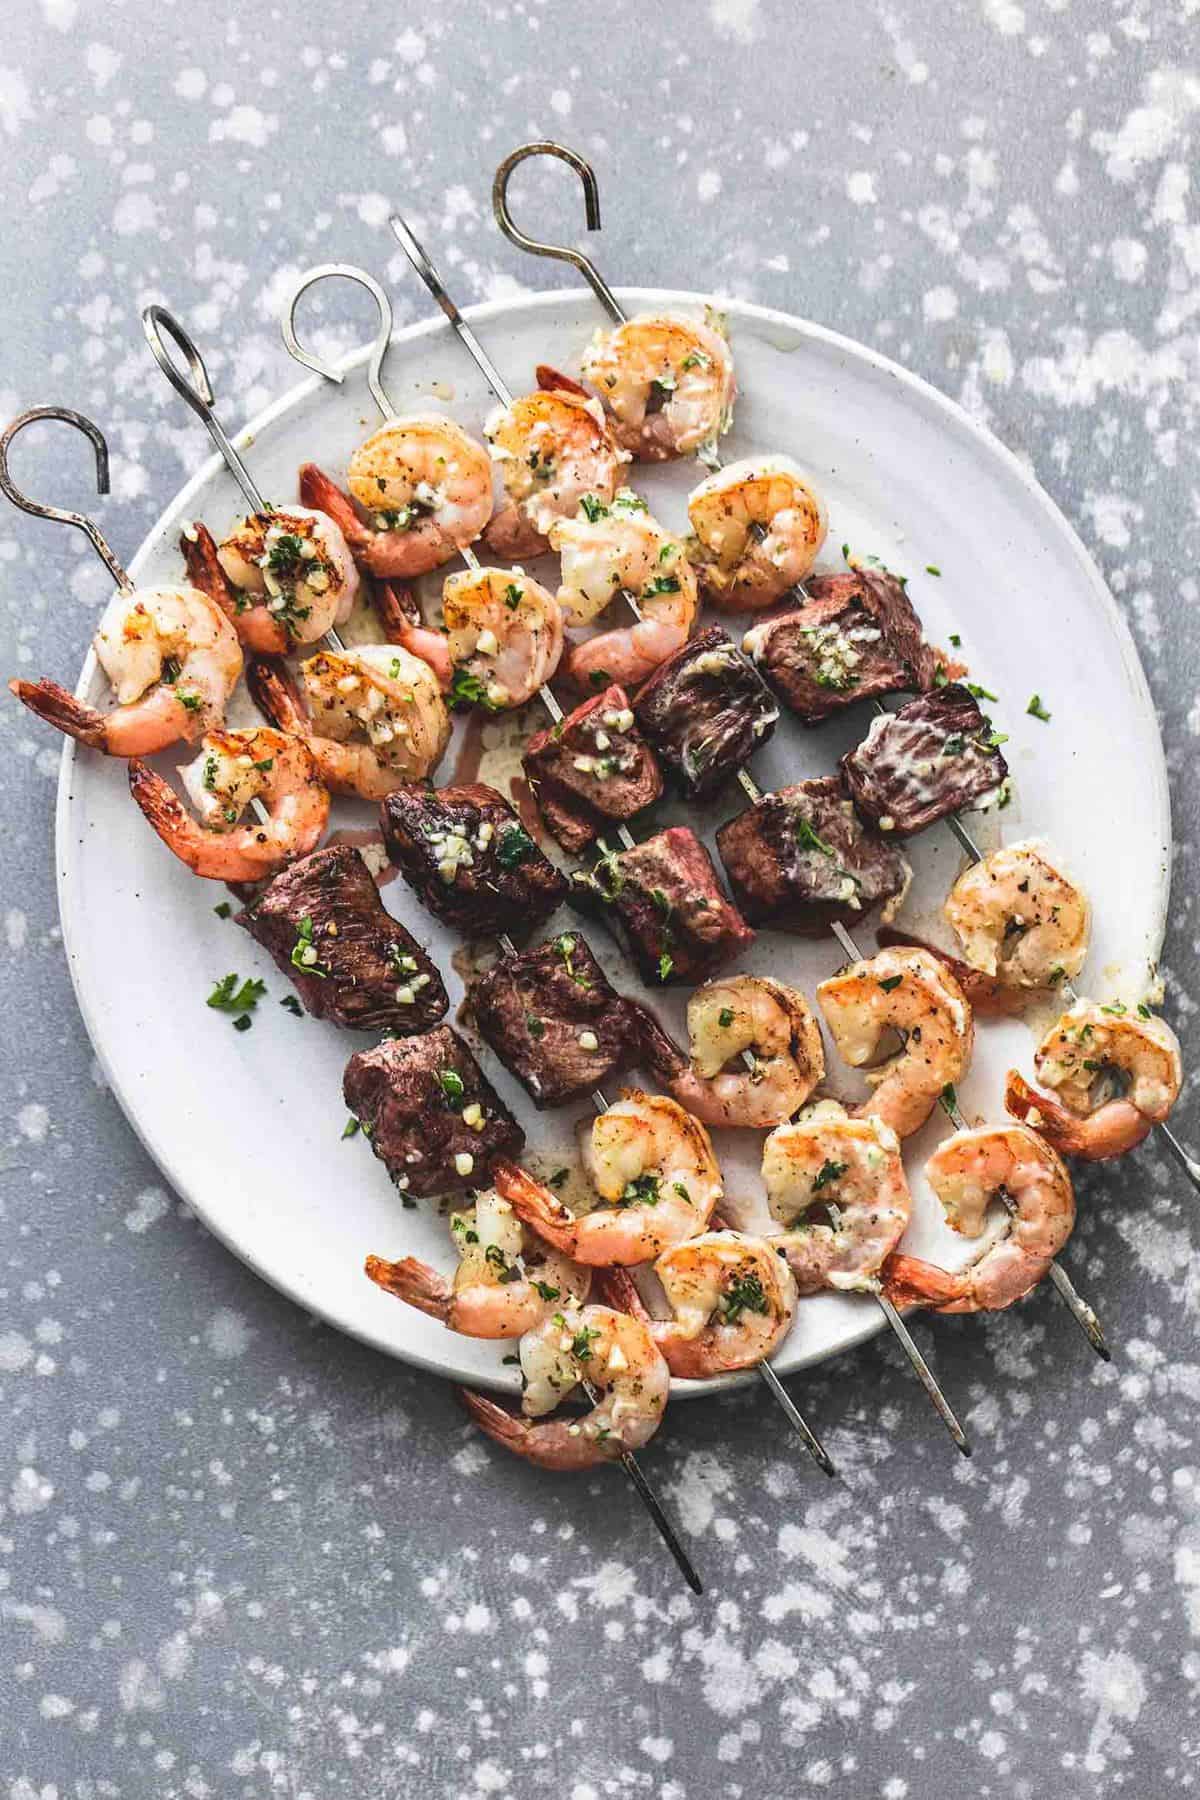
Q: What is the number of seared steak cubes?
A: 10